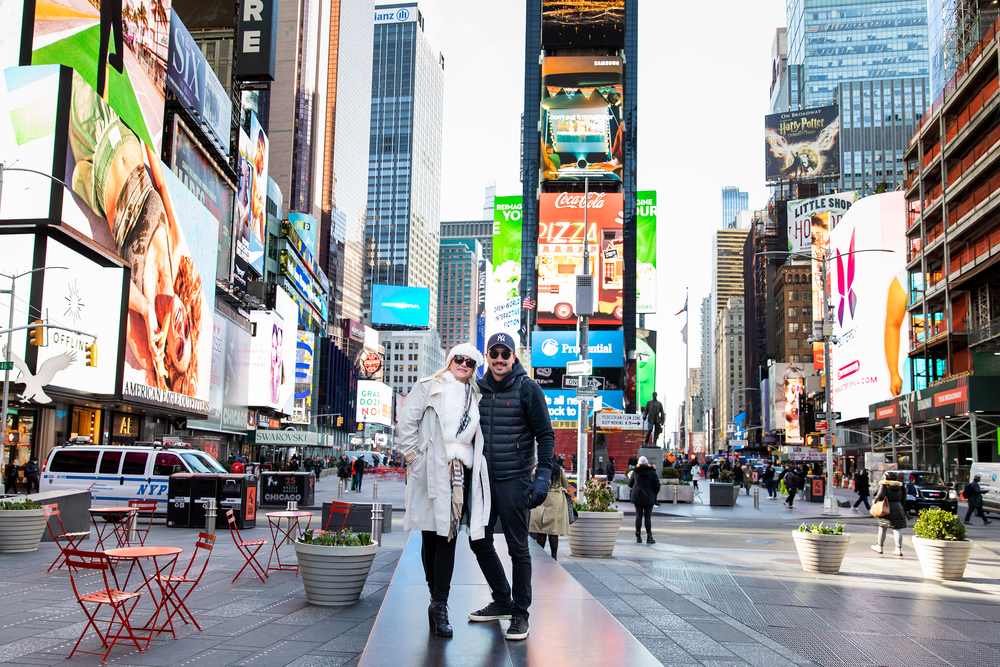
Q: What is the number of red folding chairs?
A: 6